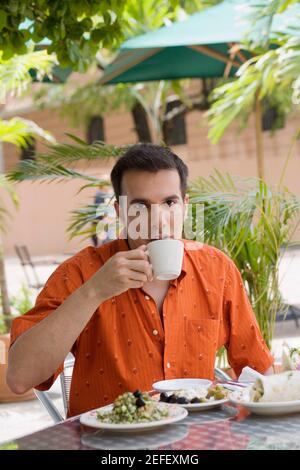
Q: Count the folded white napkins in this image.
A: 1